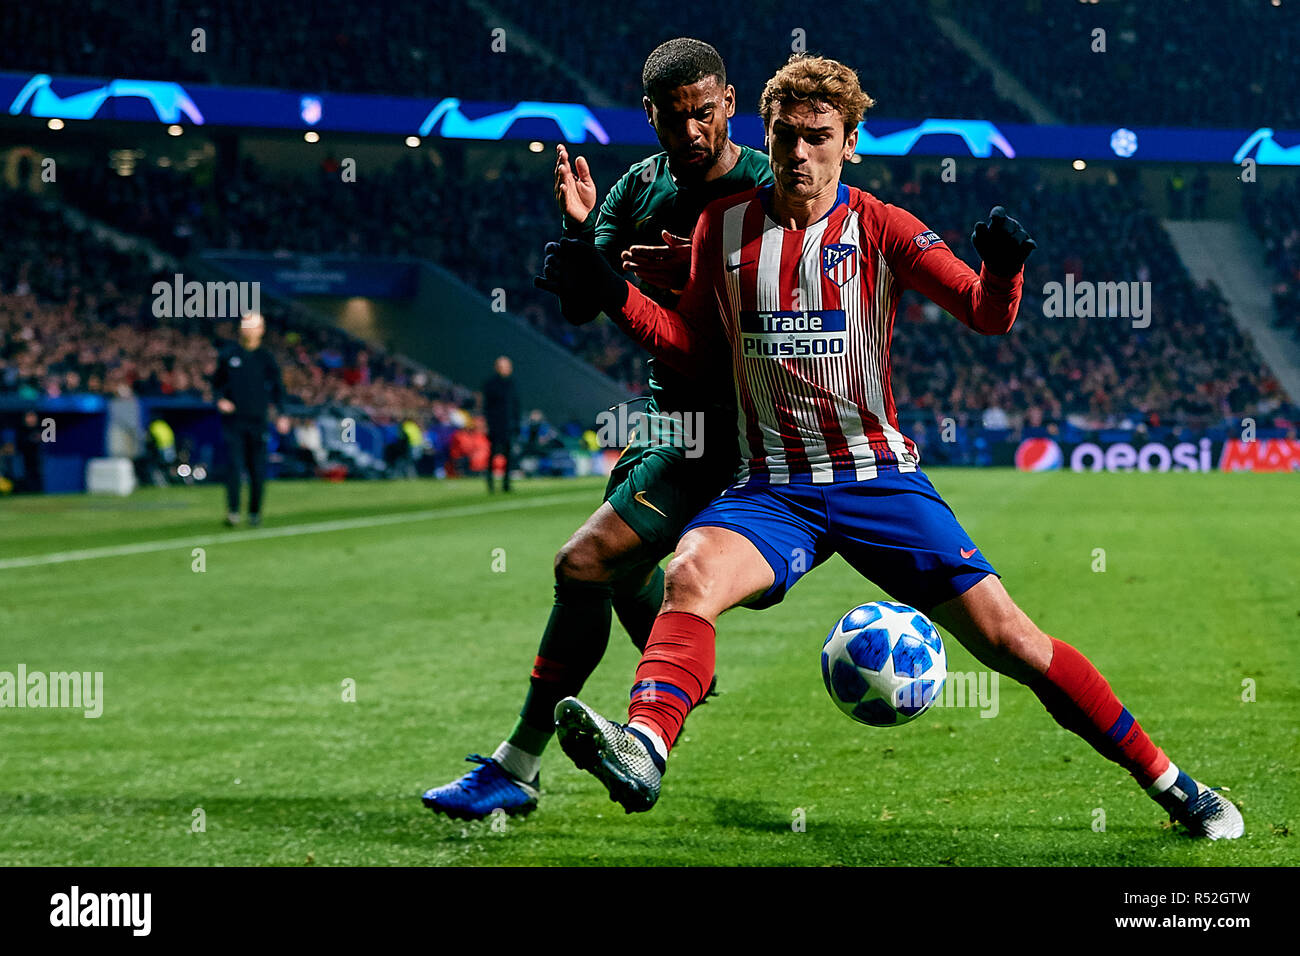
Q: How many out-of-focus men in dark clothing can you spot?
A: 2